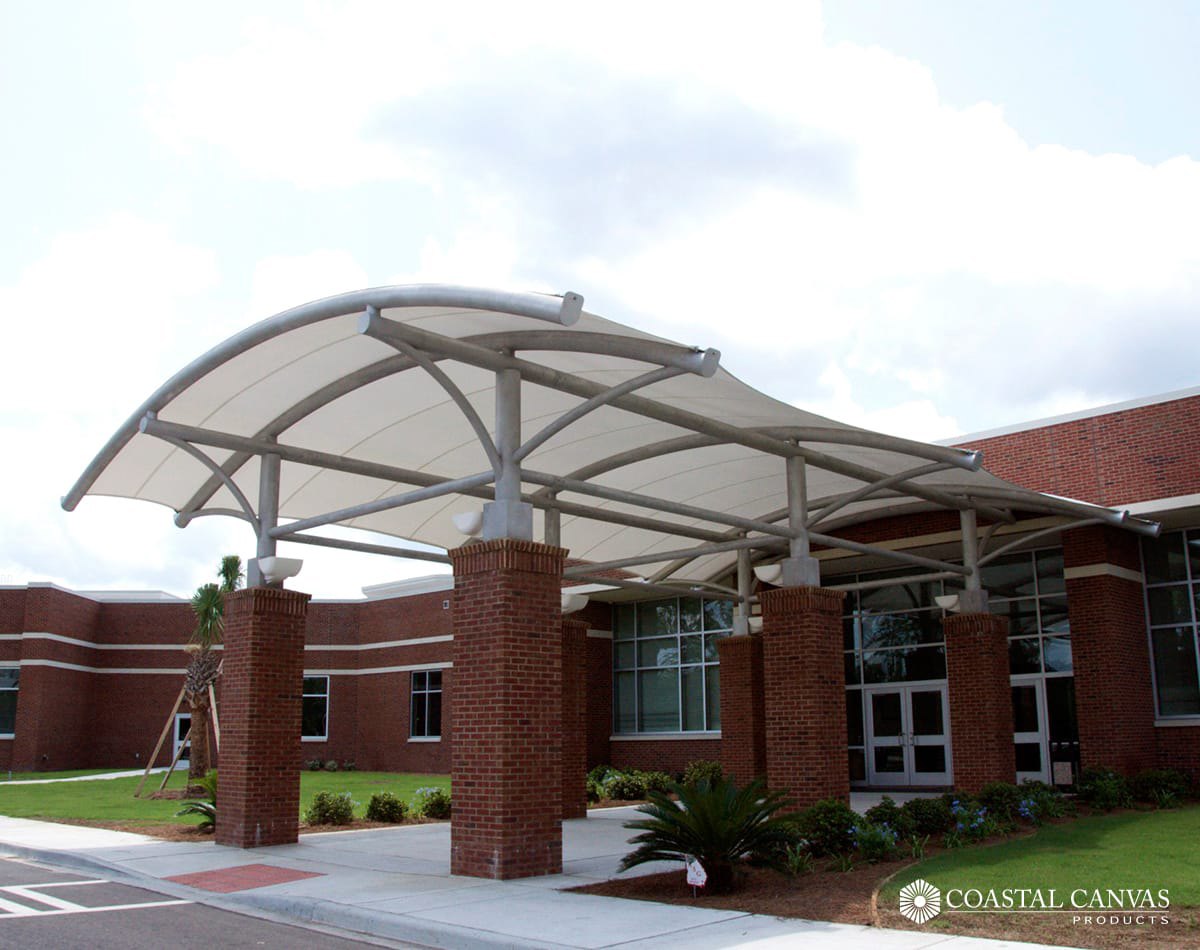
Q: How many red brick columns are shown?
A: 6